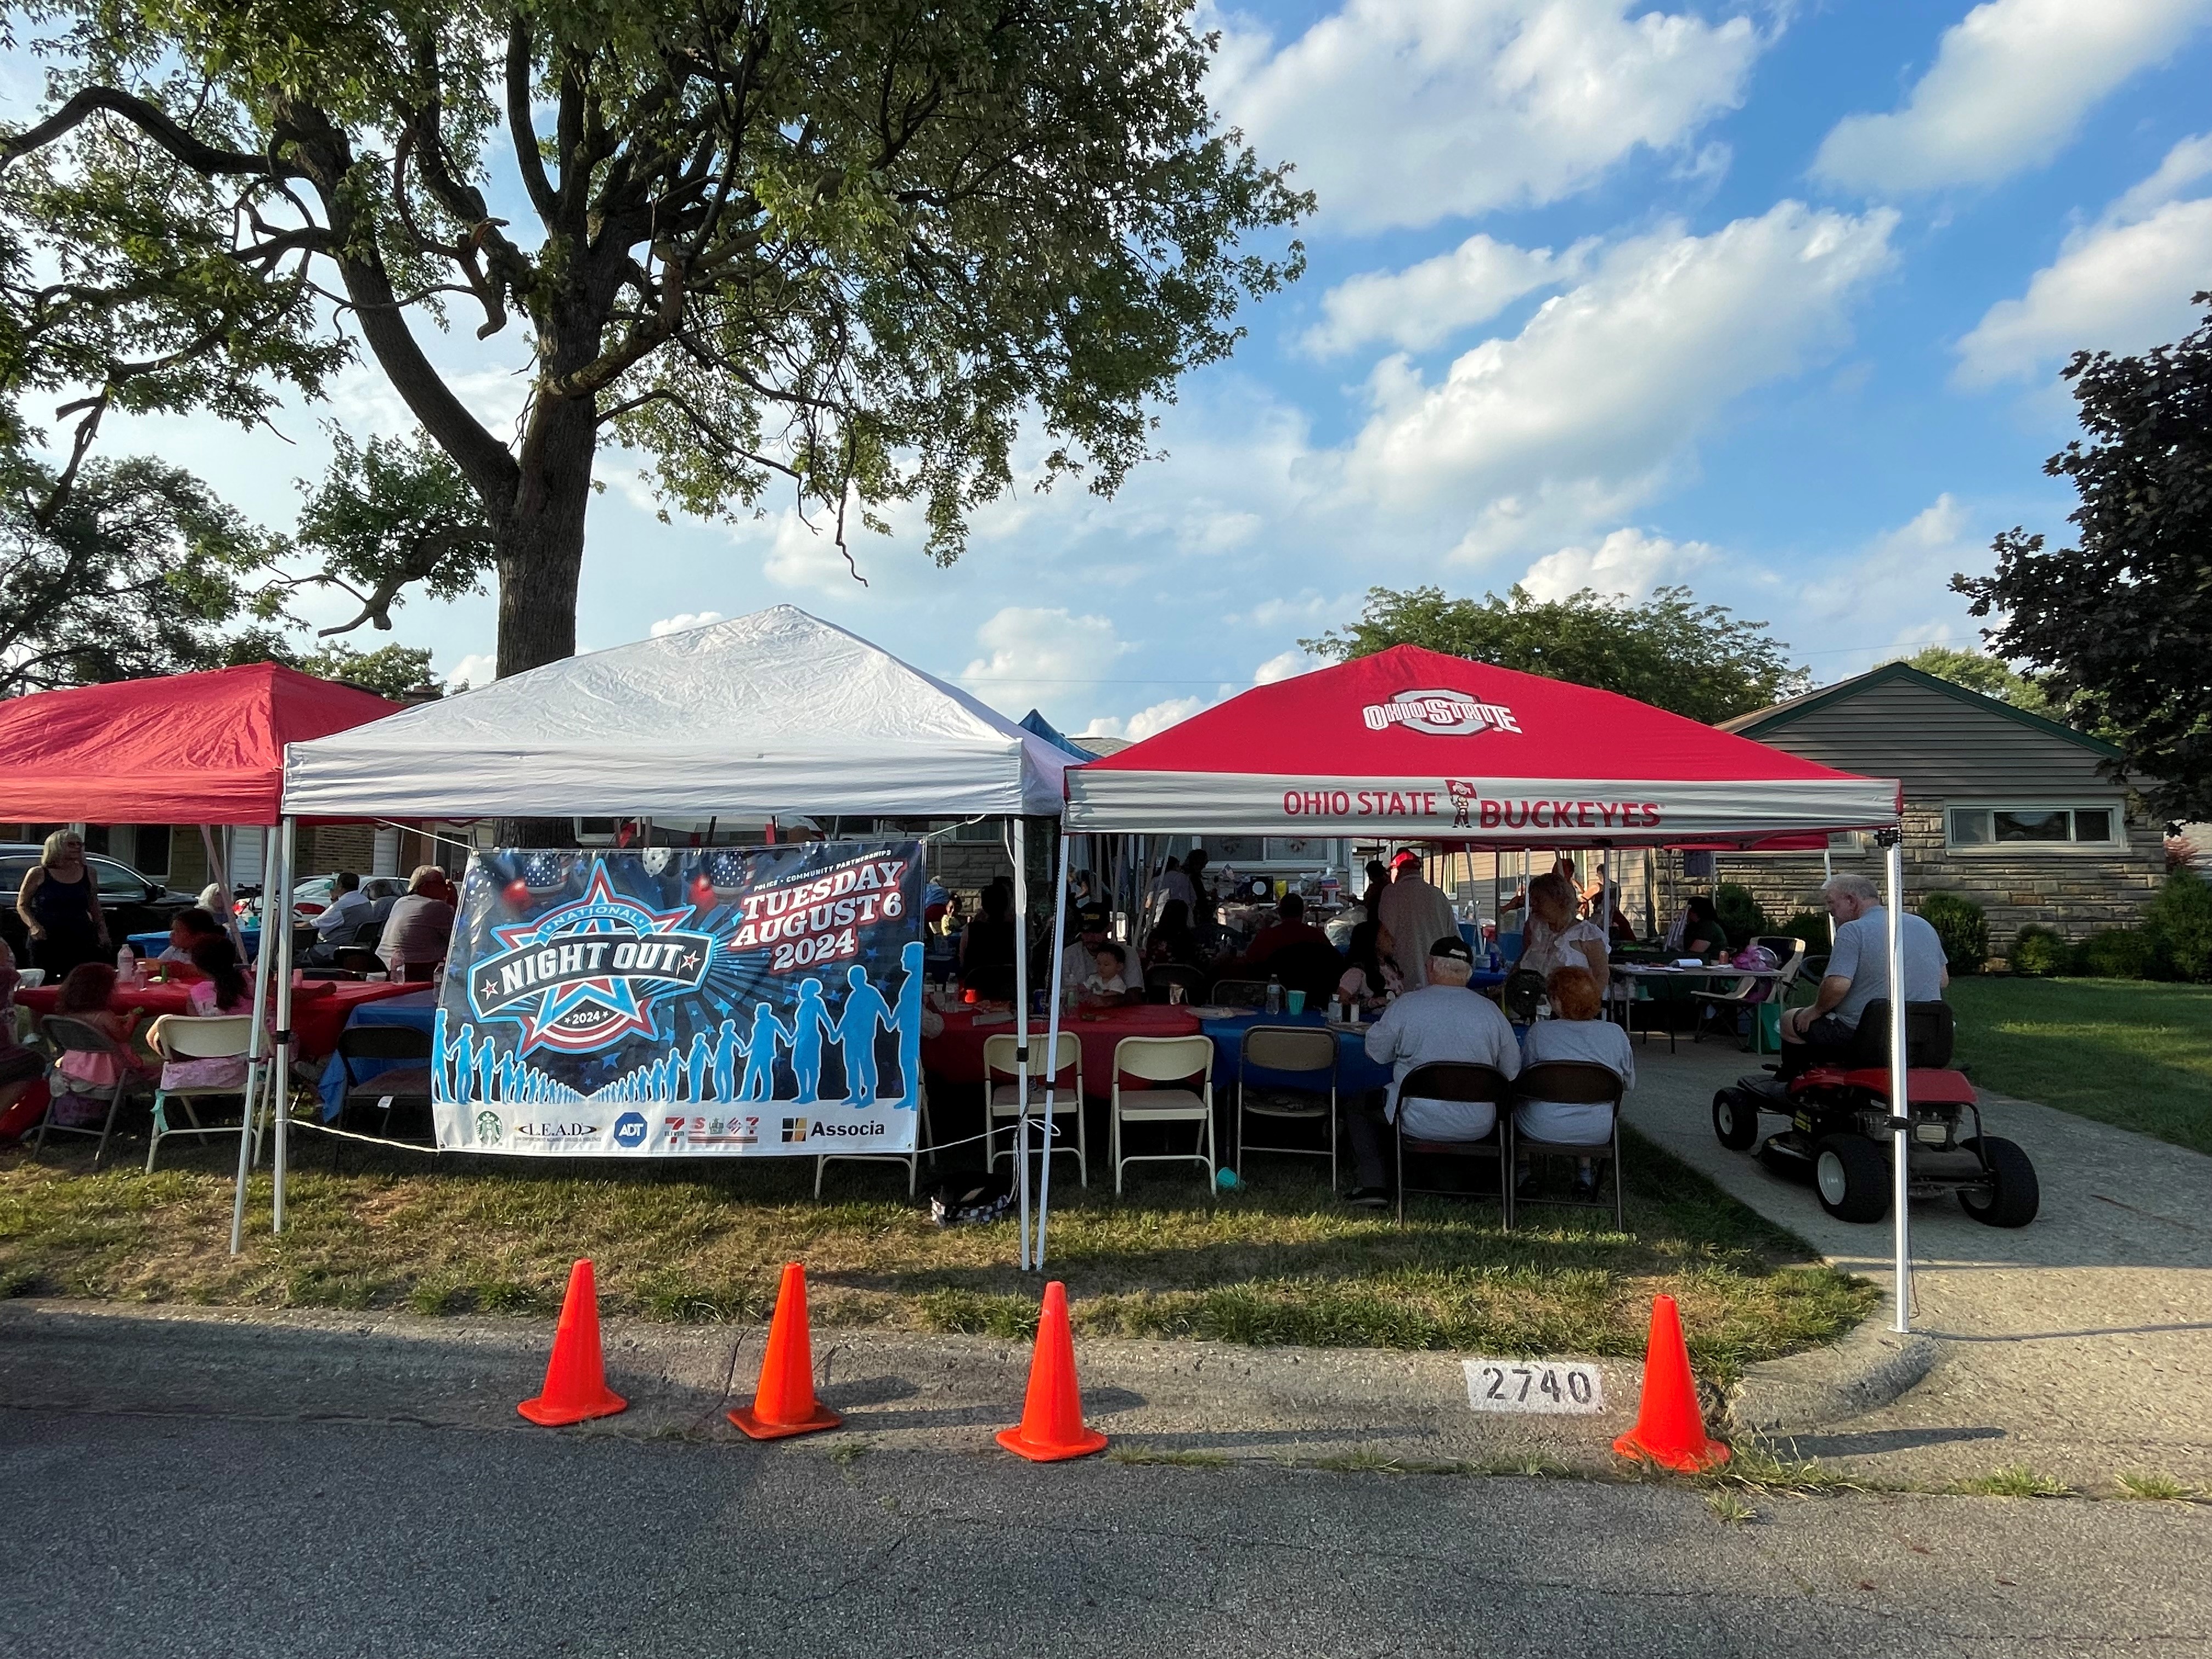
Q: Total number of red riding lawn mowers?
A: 1